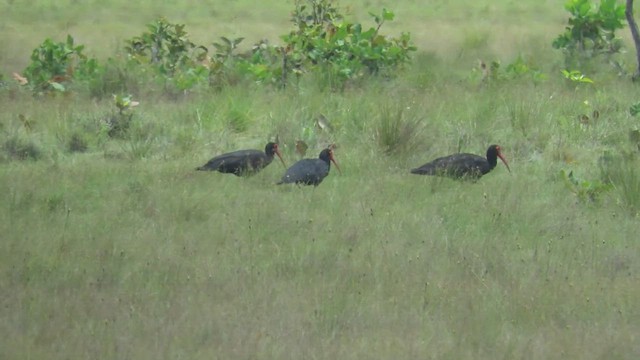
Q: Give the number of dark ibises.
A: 3